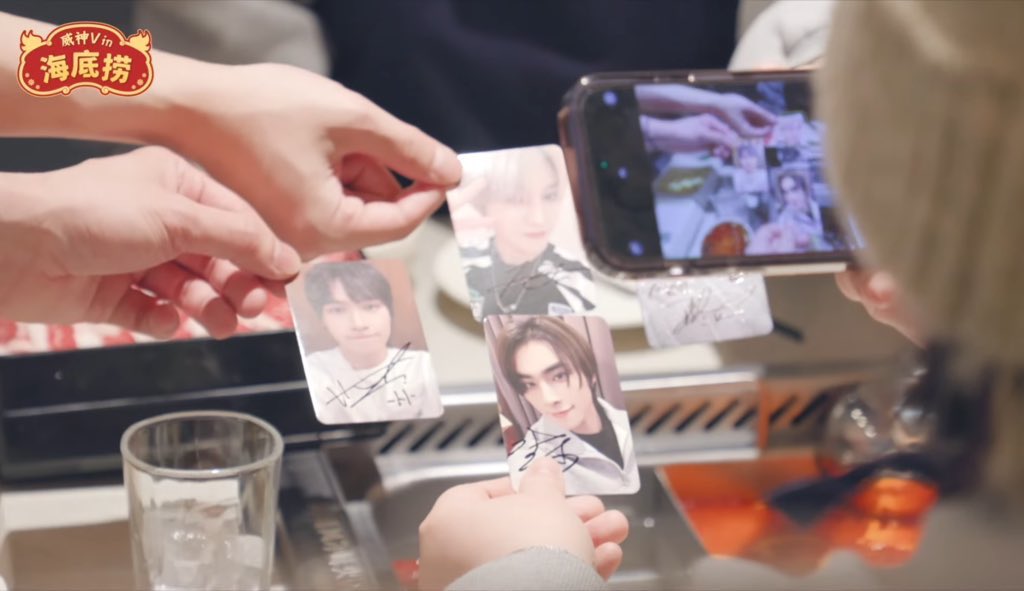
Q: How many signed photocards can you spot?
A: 4